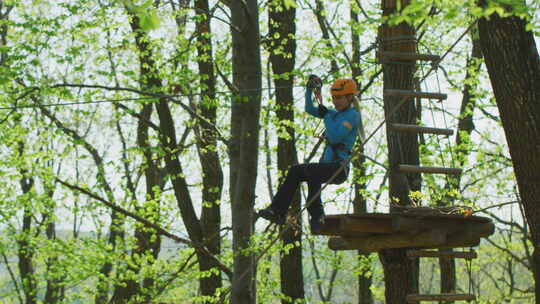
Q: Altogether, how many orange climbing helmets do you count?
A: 1